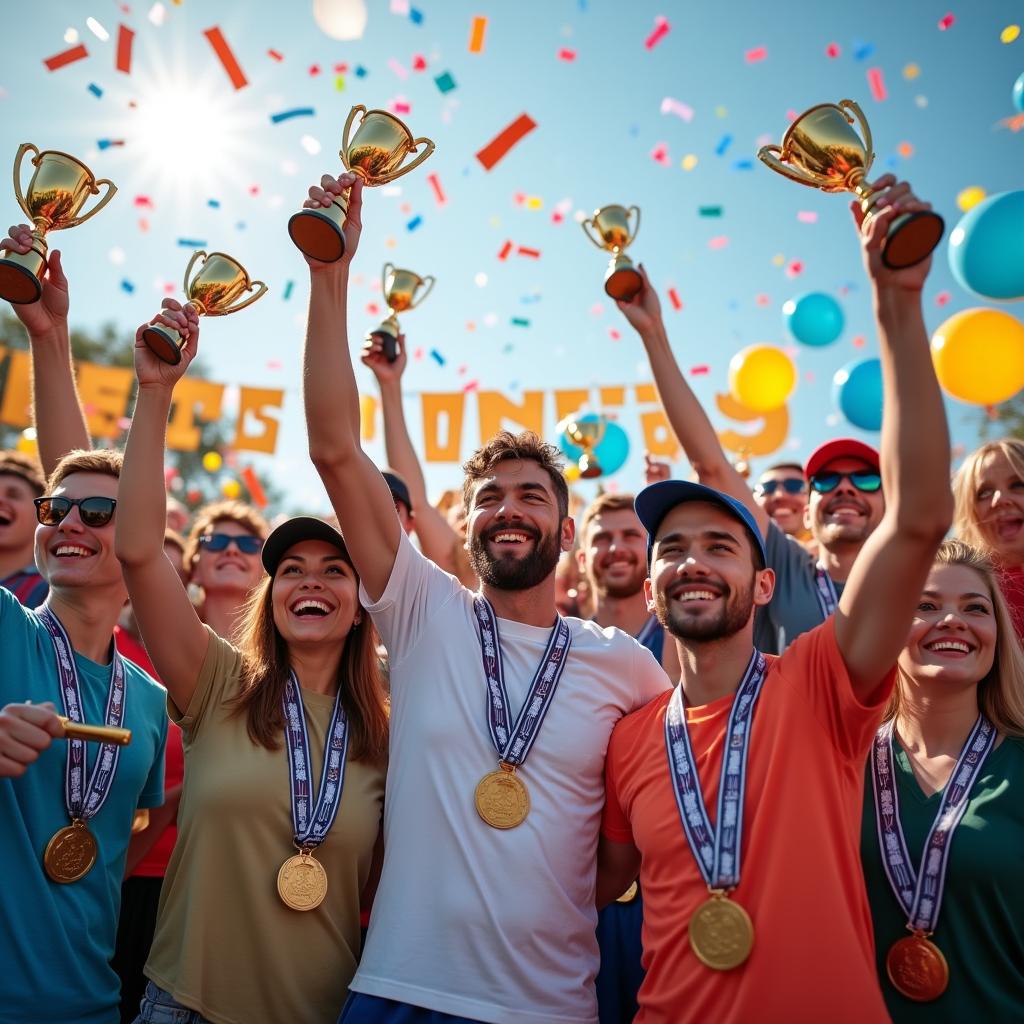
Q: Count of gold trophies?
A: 7